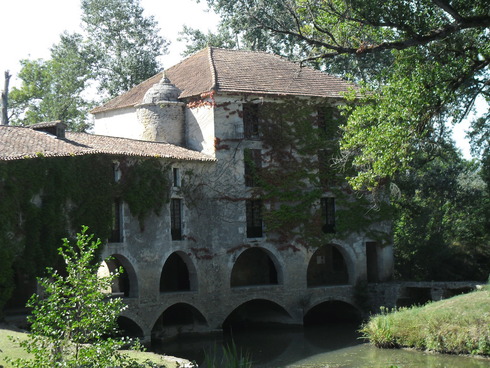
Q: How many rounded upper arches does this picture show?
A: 4